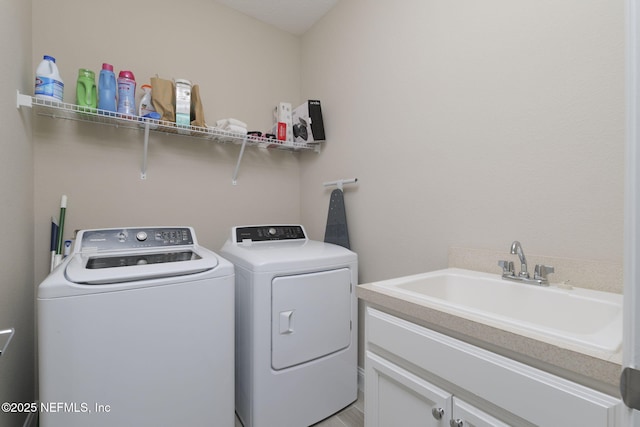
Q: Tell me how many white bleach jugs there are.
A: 1